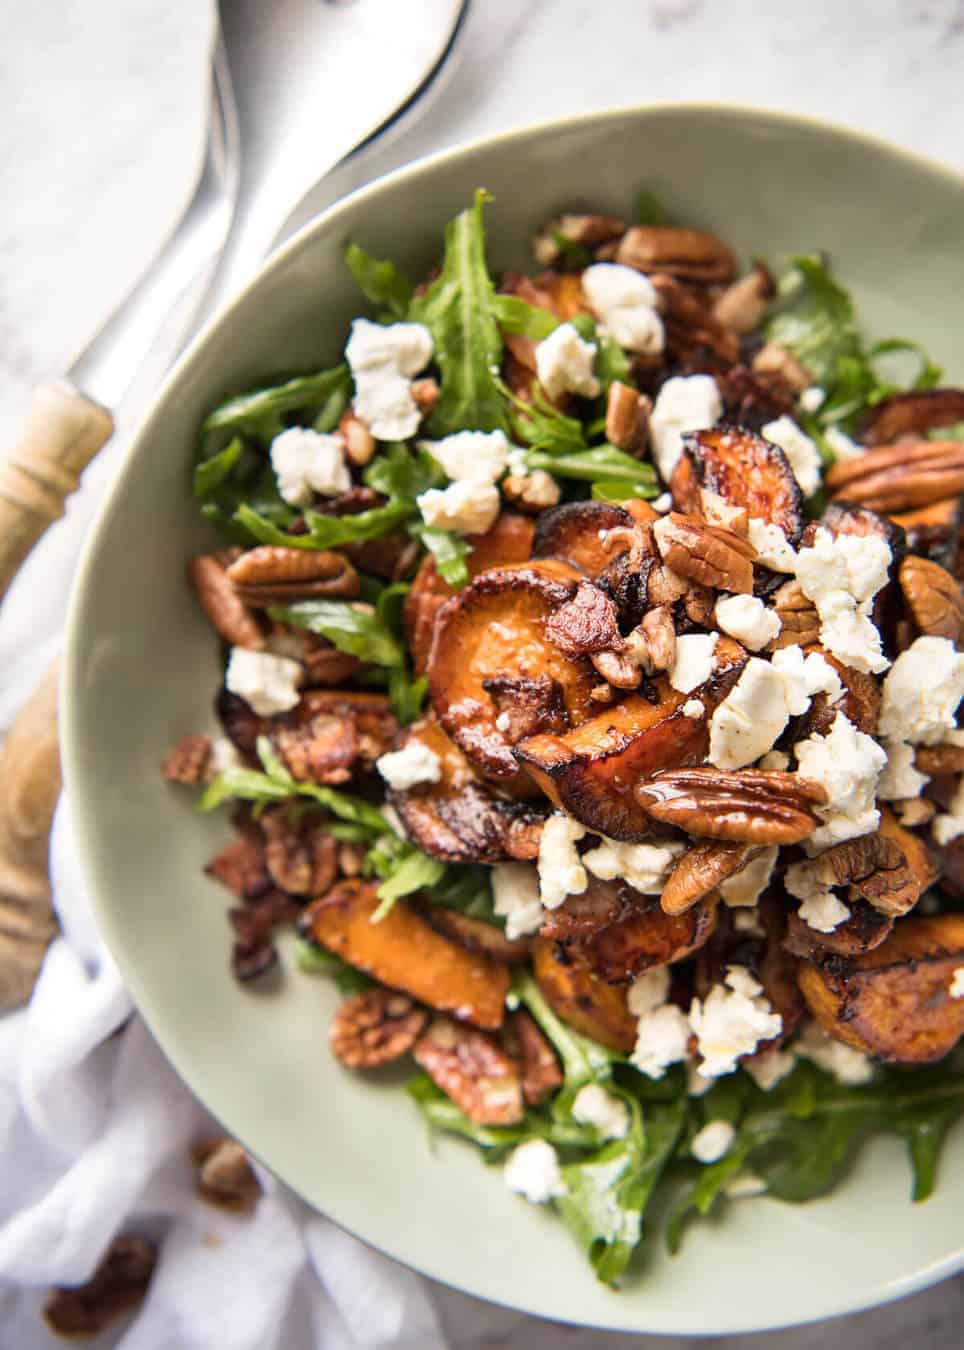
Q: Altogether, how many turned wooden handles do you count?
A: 2